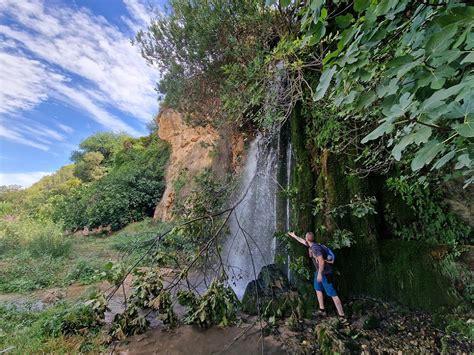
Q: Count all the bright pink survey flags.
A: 0